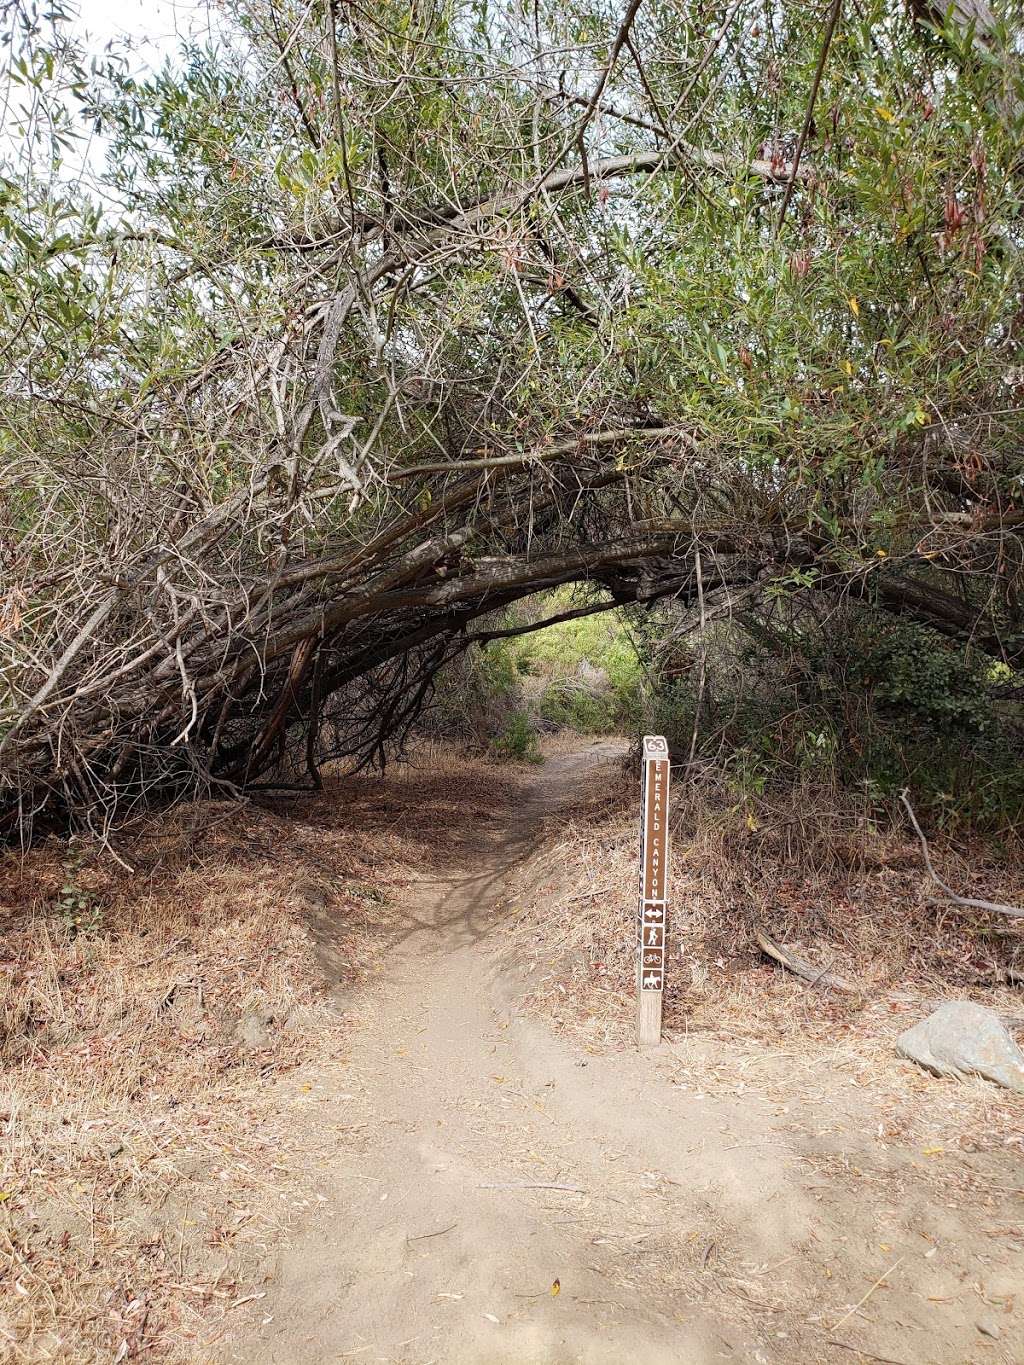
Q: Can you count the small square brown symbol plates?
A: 4